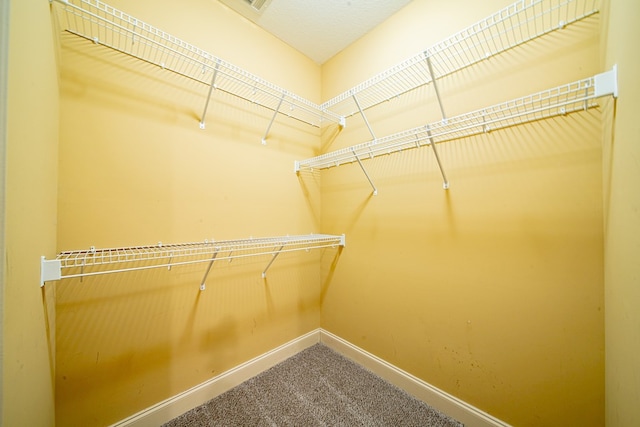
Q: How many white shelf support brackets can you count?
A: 8